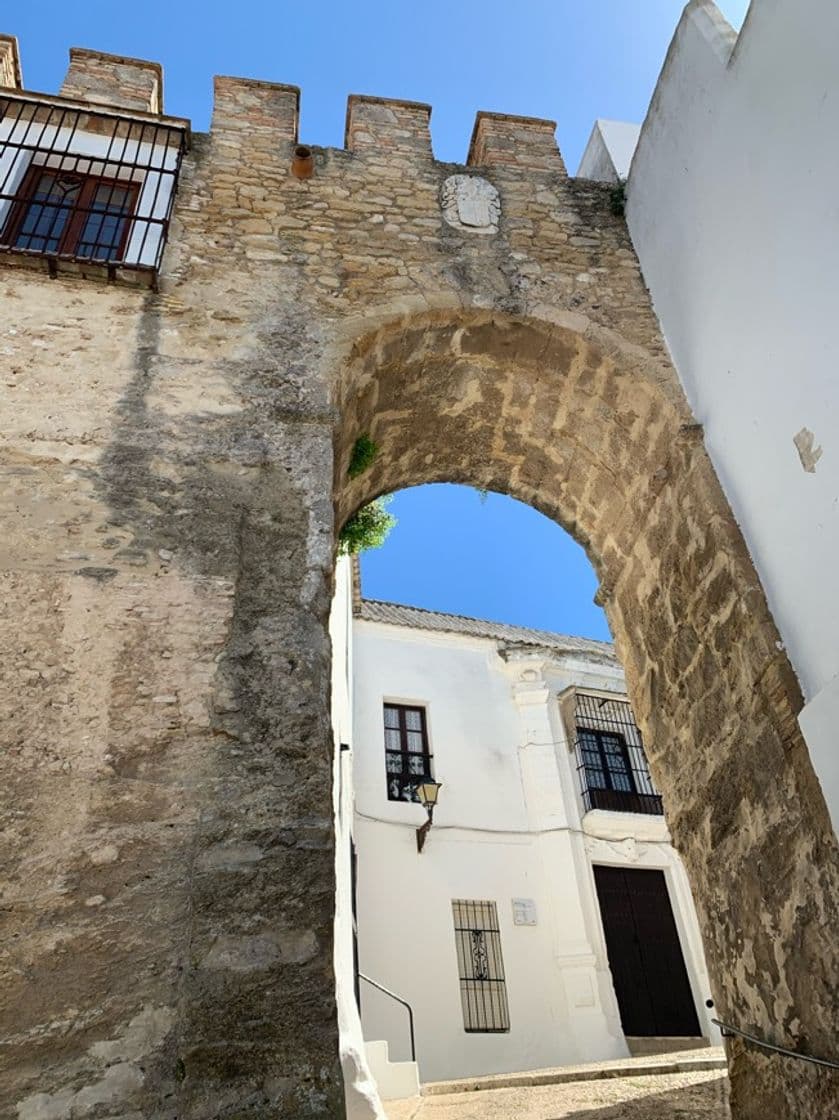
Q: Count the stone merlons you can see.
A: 5